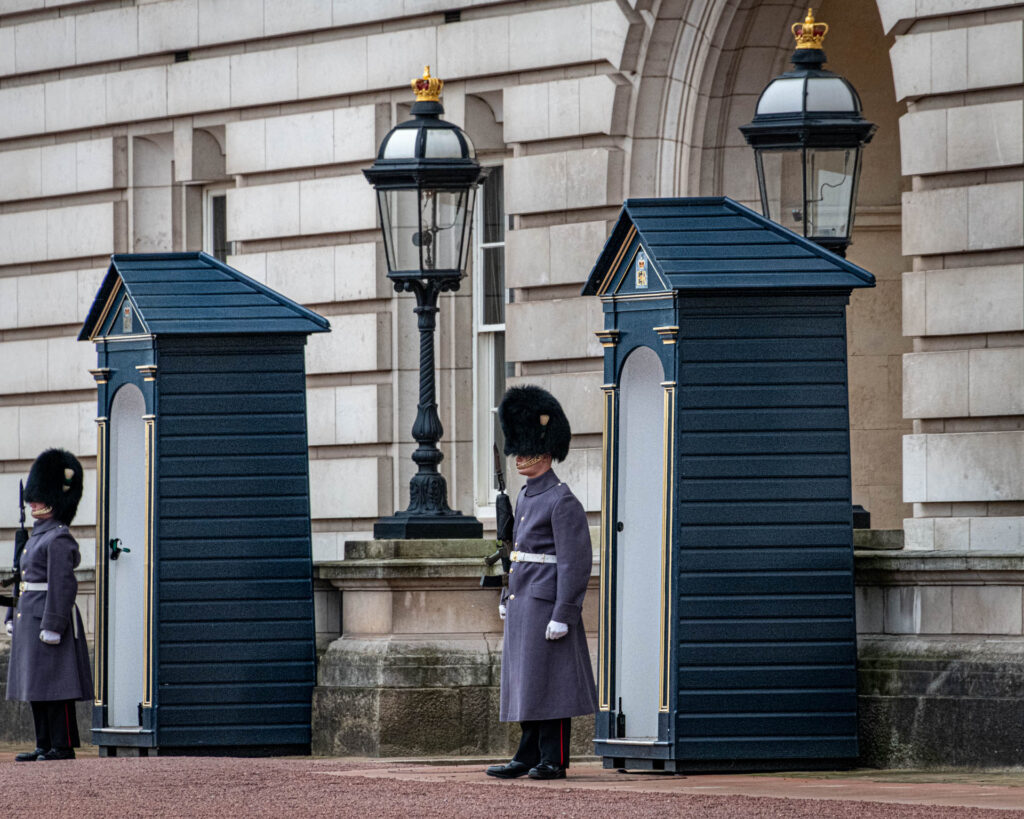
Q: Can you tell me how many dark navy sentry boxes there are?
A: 2